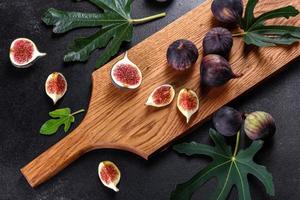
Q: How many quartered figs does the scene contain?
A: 4